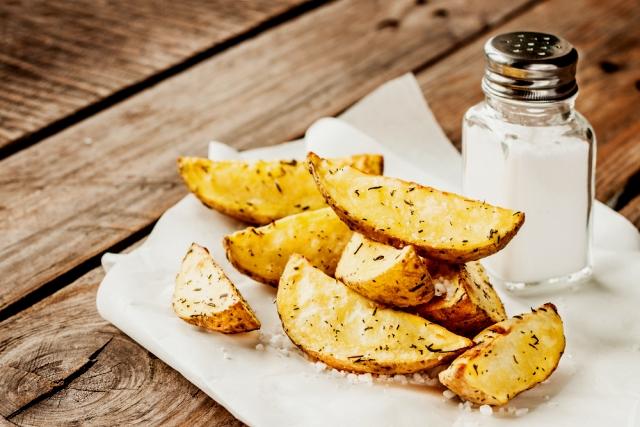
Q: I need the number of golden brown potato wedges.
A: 8